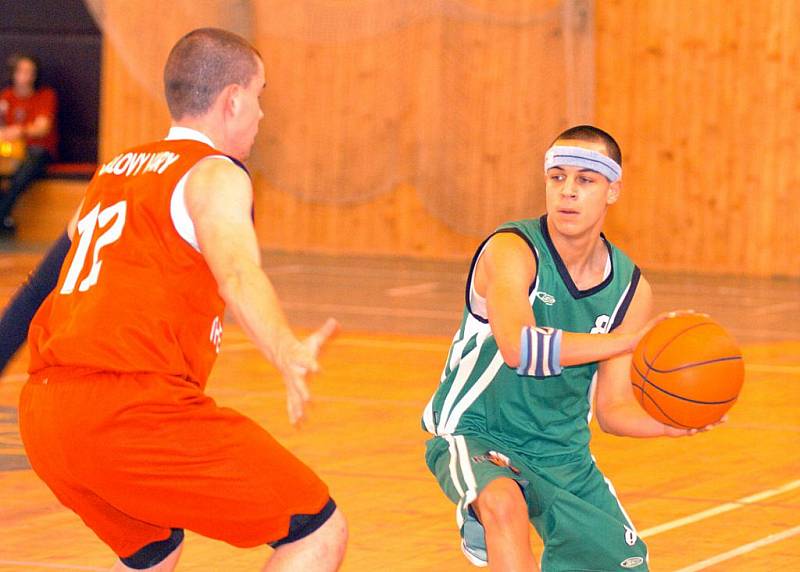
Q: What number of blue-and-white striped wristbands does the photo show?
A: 1